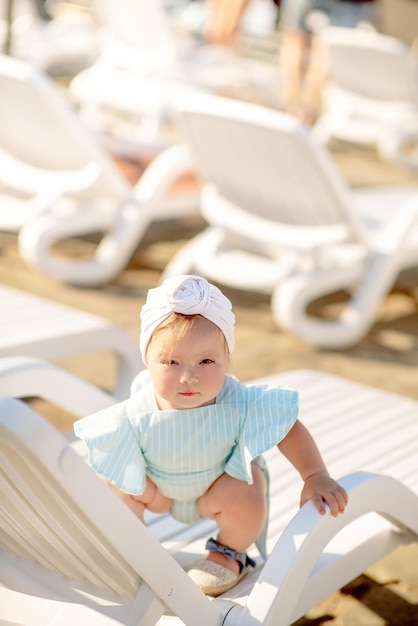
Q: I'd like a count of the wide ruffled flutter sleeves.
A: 2